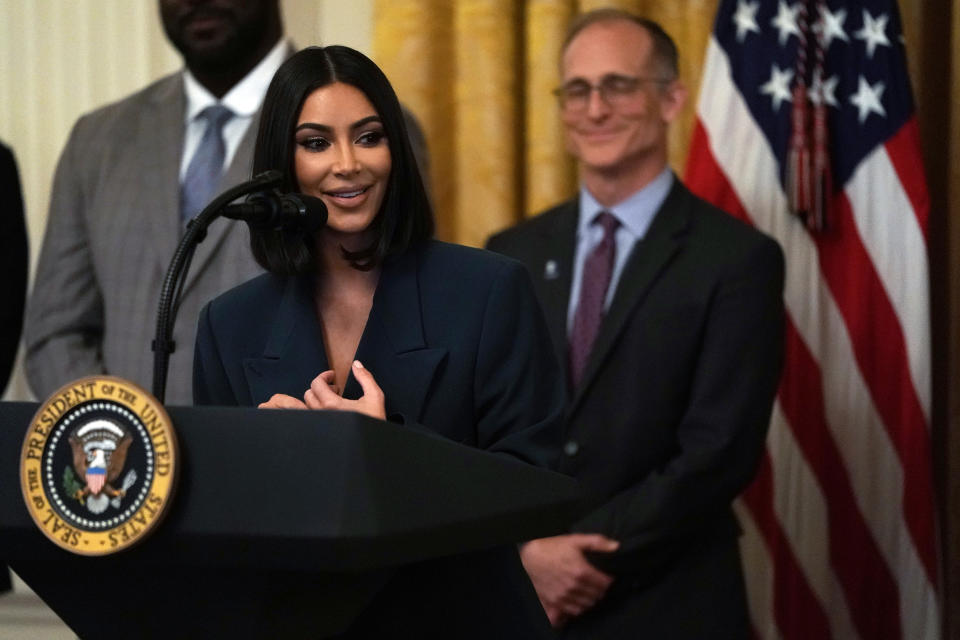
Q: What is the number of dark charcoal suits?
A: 1